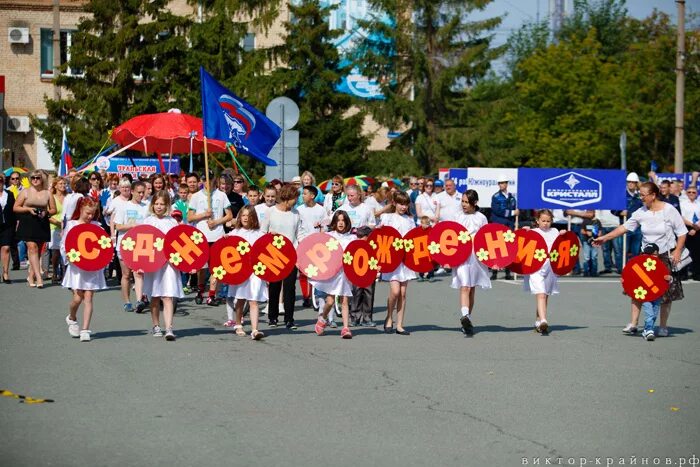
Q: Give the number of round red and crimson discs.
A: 14